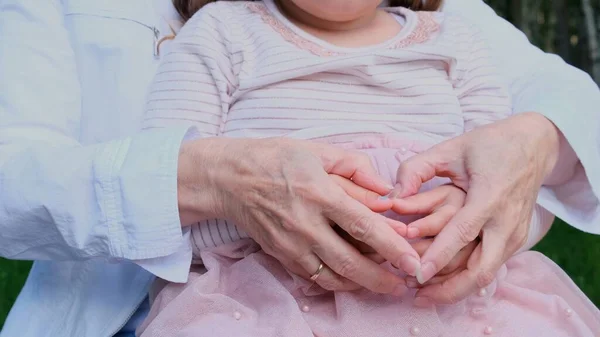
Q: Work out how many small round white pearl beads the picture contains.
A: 6